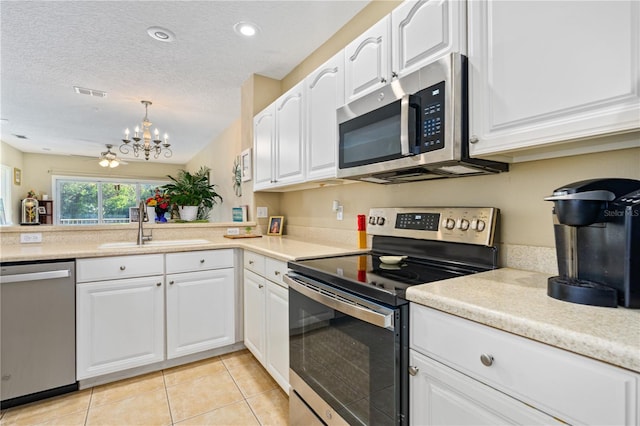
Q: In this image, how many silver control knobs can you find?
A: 5